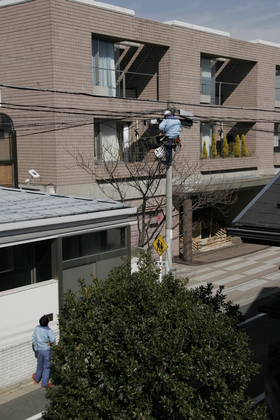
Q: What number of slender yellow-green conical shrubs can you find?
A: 5